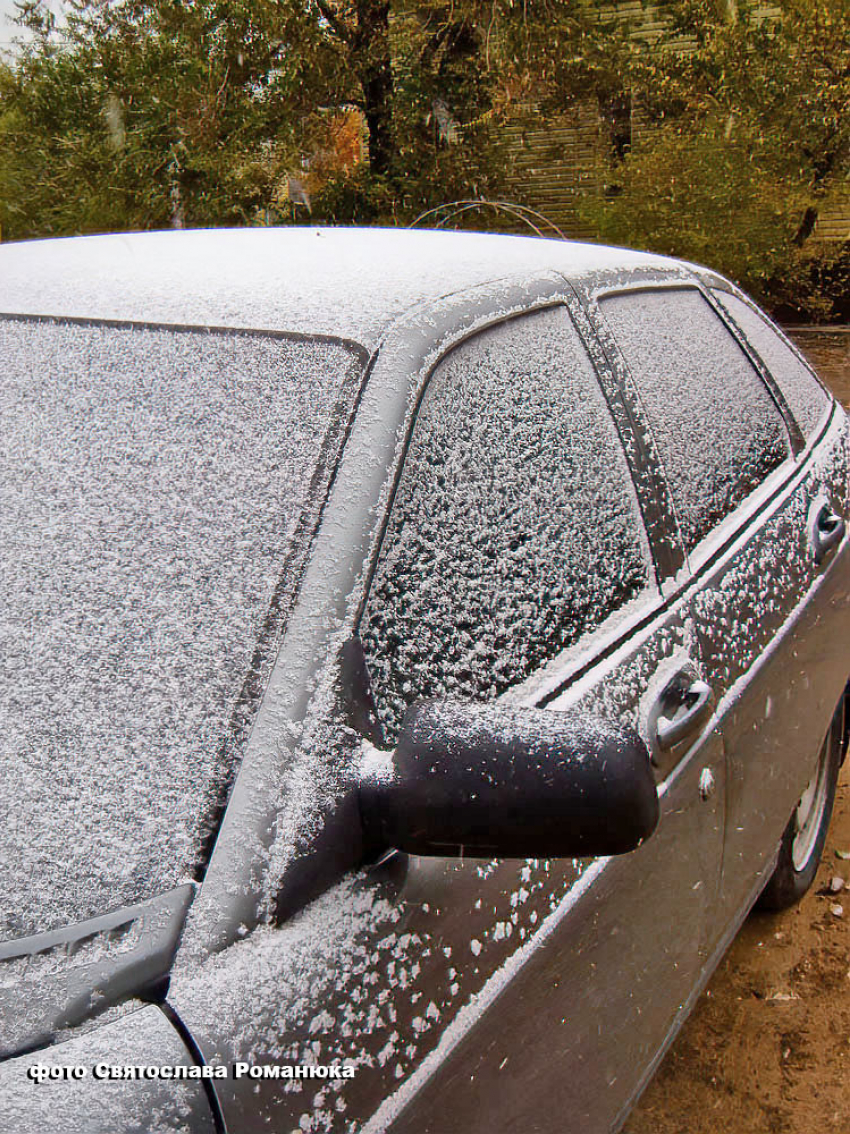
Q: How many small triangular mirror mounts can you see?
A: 1